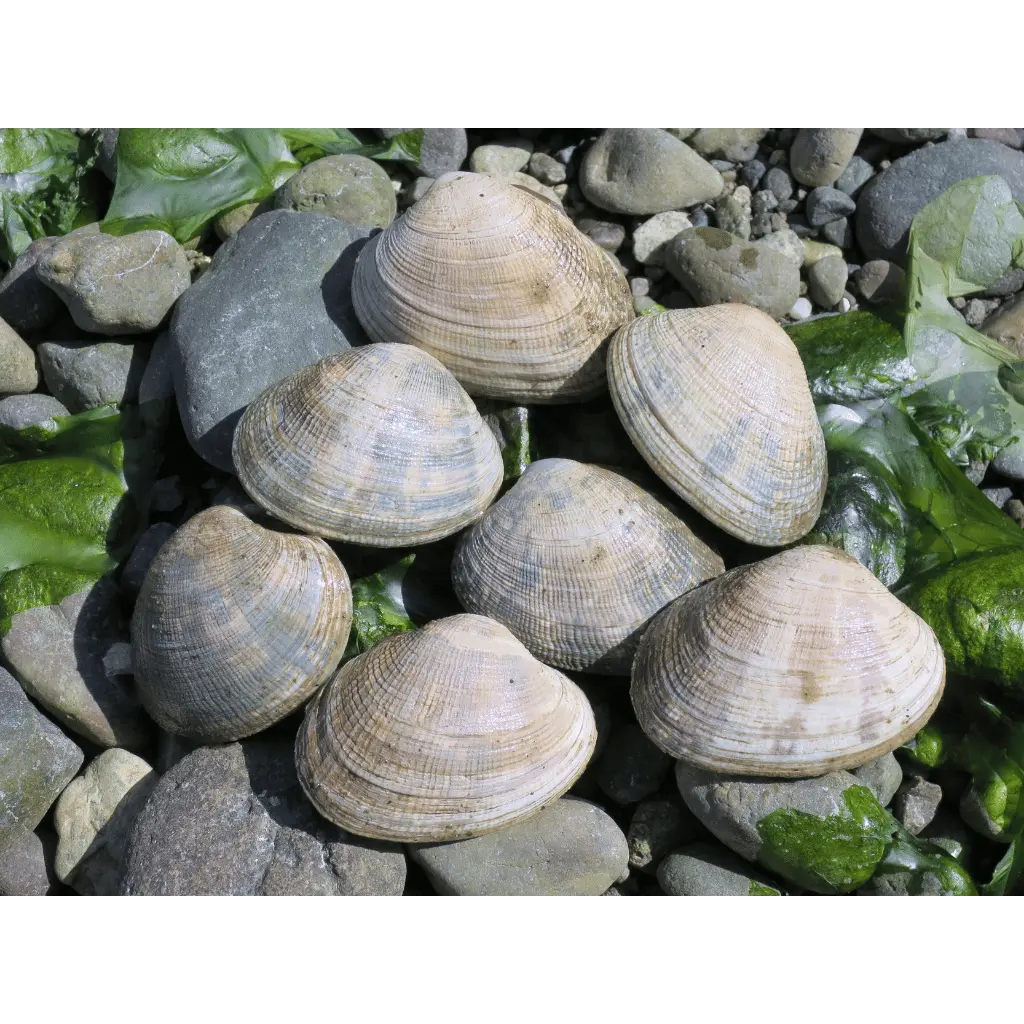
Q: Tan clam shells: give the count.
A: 7